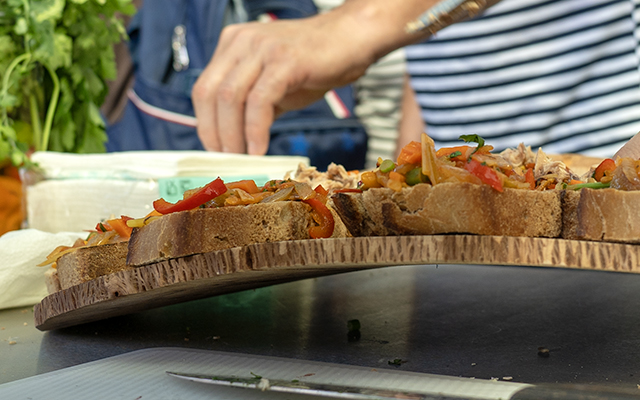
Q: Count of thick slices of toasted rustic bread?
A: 4